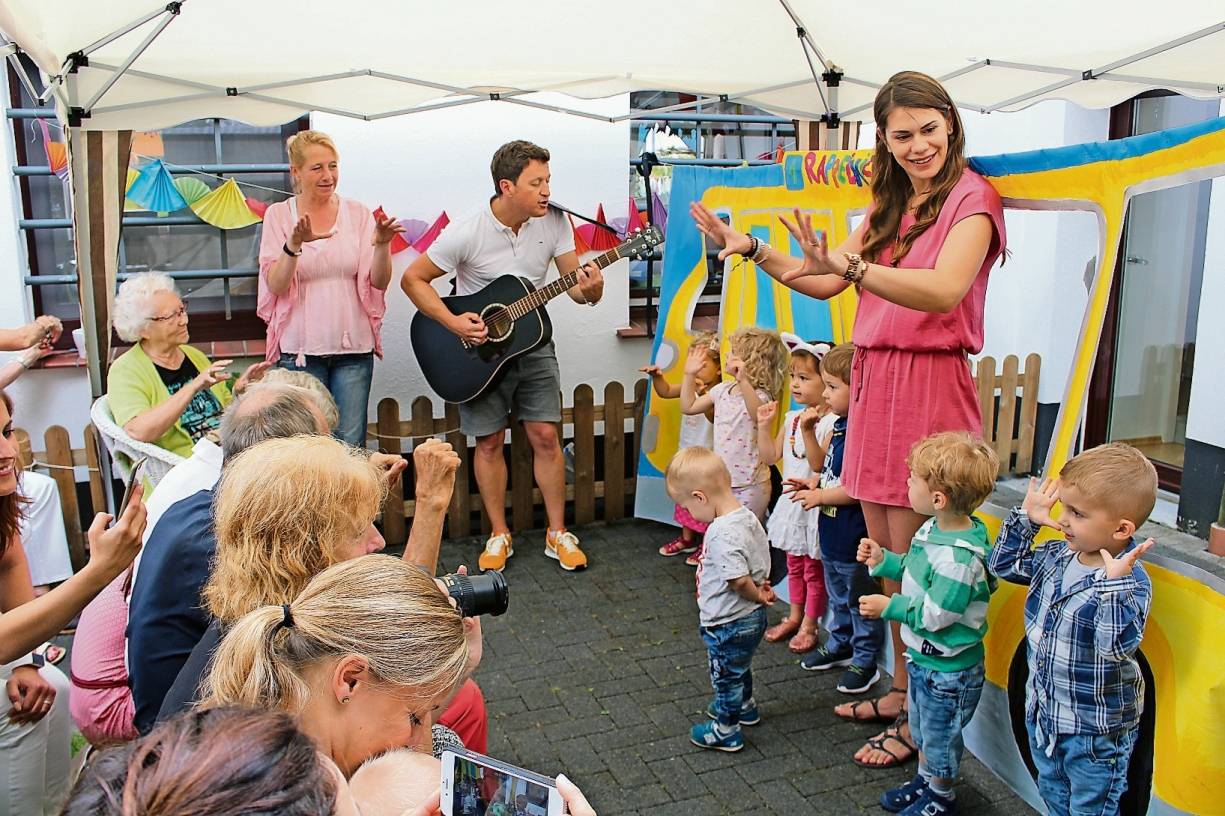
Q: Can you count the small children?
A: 7